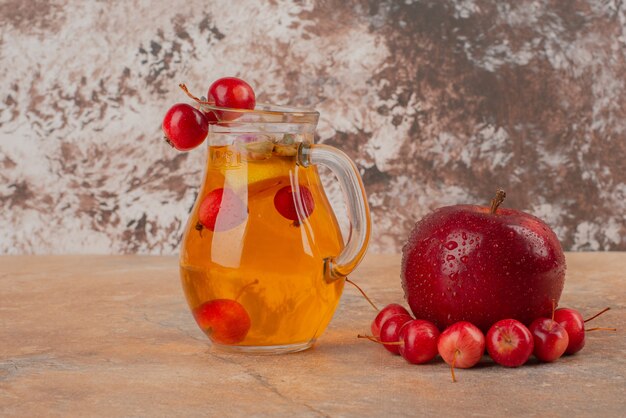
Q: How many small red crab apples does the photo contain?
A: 12